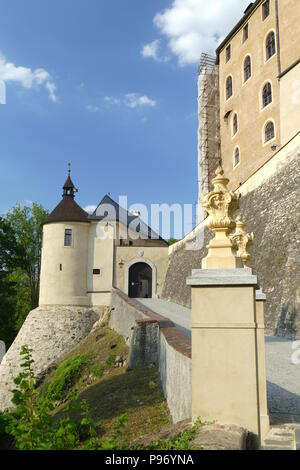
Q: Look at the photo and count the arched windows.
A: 7